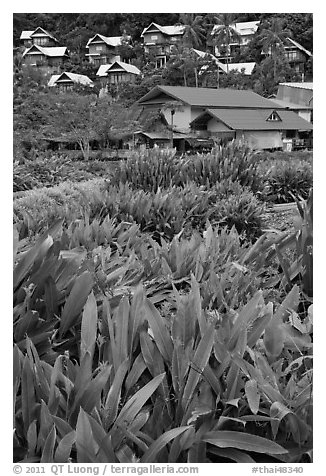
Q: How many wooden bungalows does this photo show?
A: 9